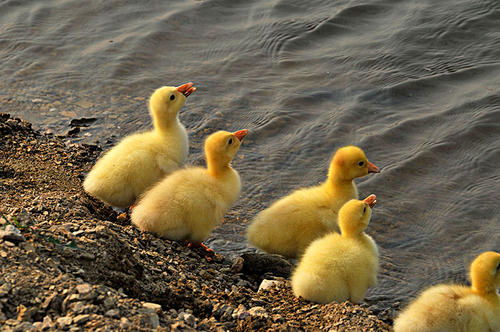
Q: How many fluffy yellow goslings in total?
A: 5